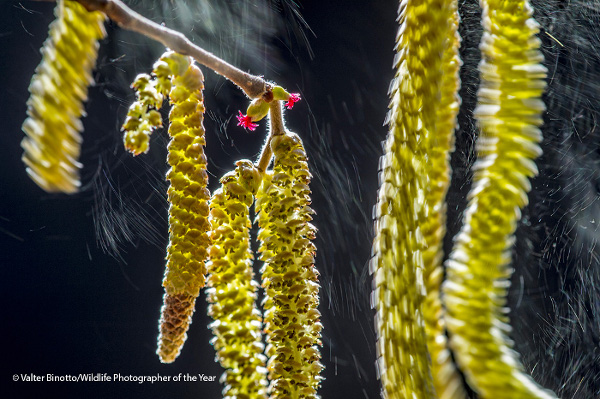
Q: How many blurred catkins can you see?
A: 4